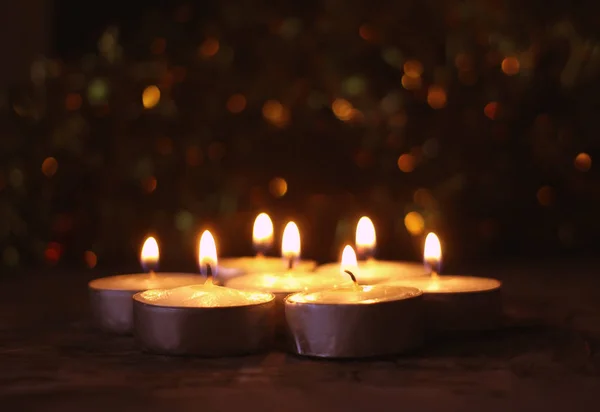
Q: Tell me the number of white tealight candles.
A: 7